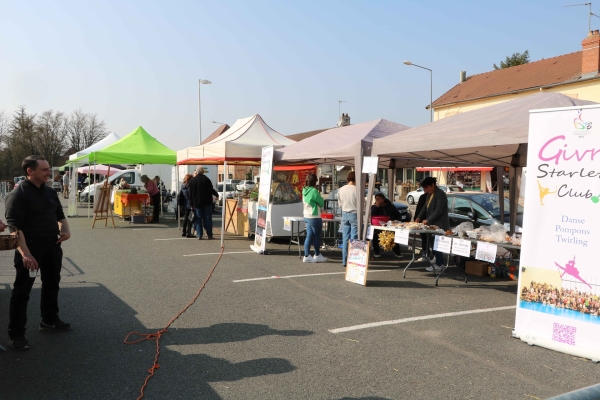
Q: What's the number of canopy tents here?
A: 5